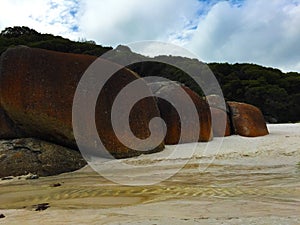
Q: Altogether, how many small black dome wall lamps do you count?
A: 0